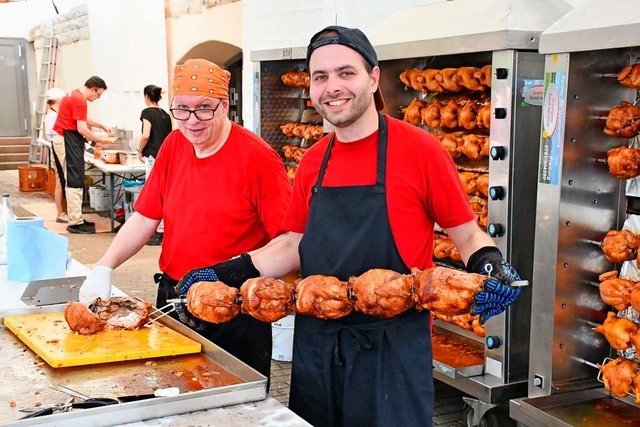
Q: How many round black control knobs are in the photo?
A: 6